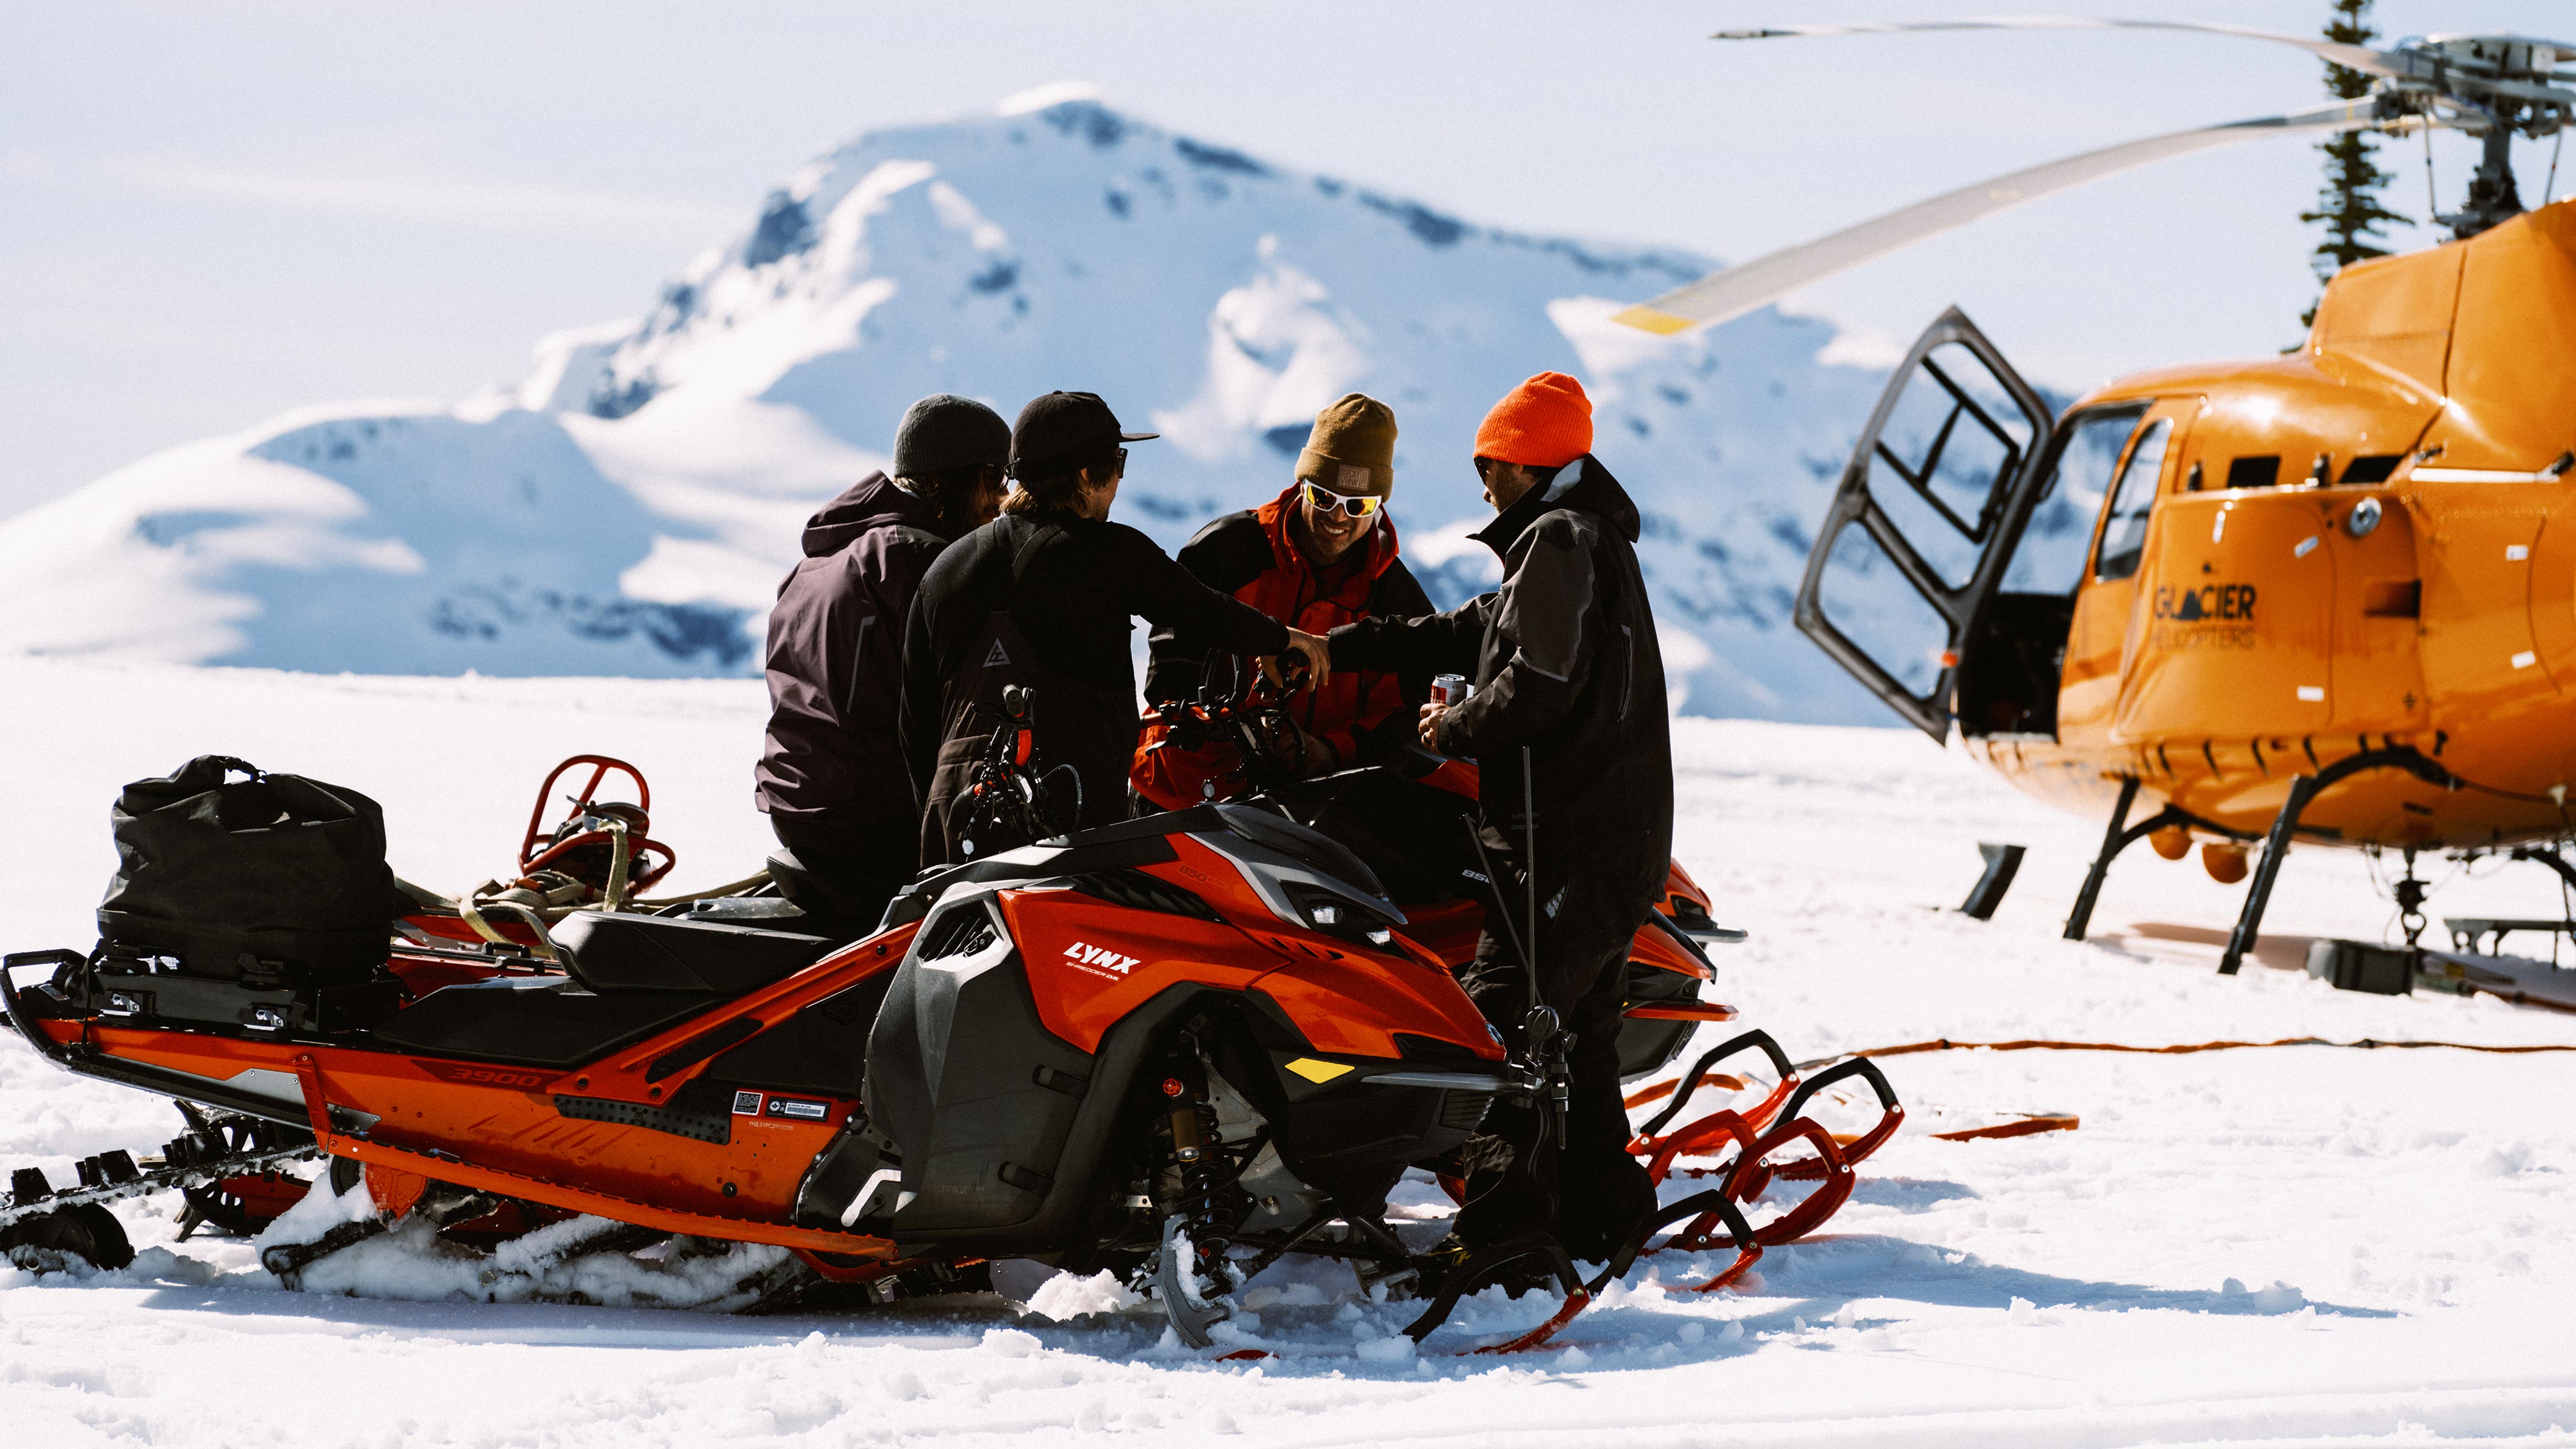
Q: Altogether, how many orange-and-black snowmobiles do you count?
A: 3